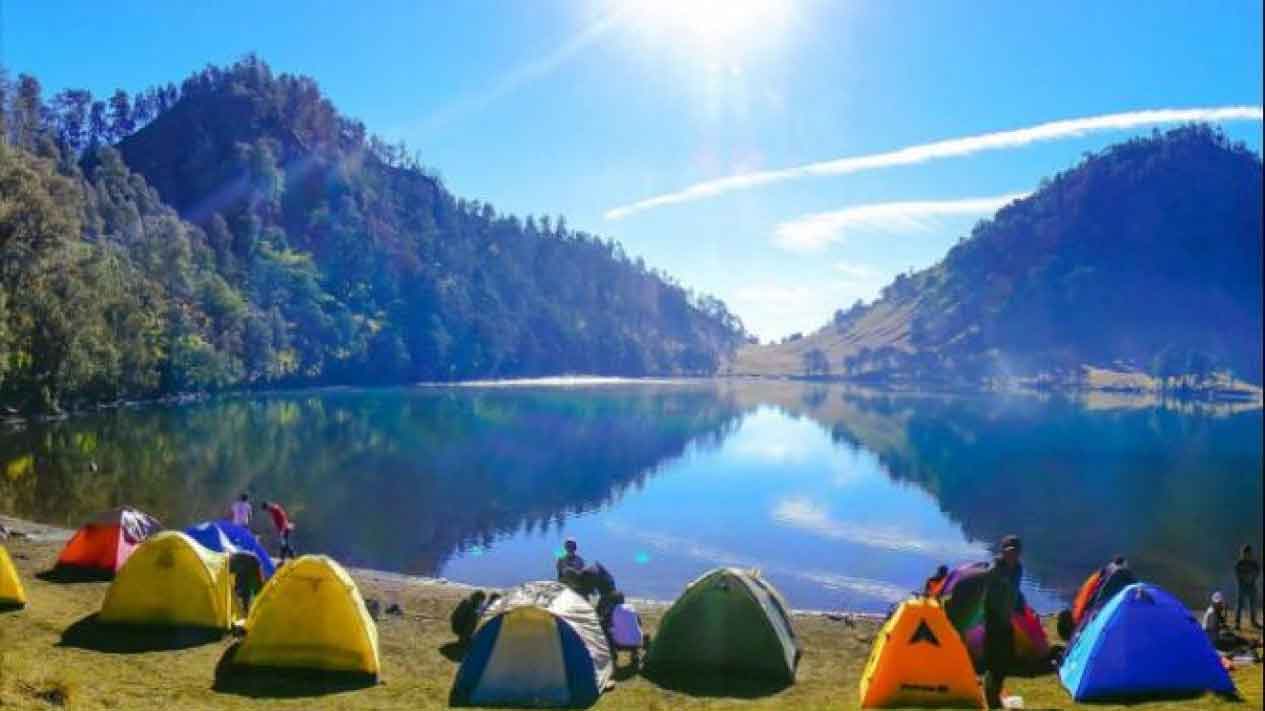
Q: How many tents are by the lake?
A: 11